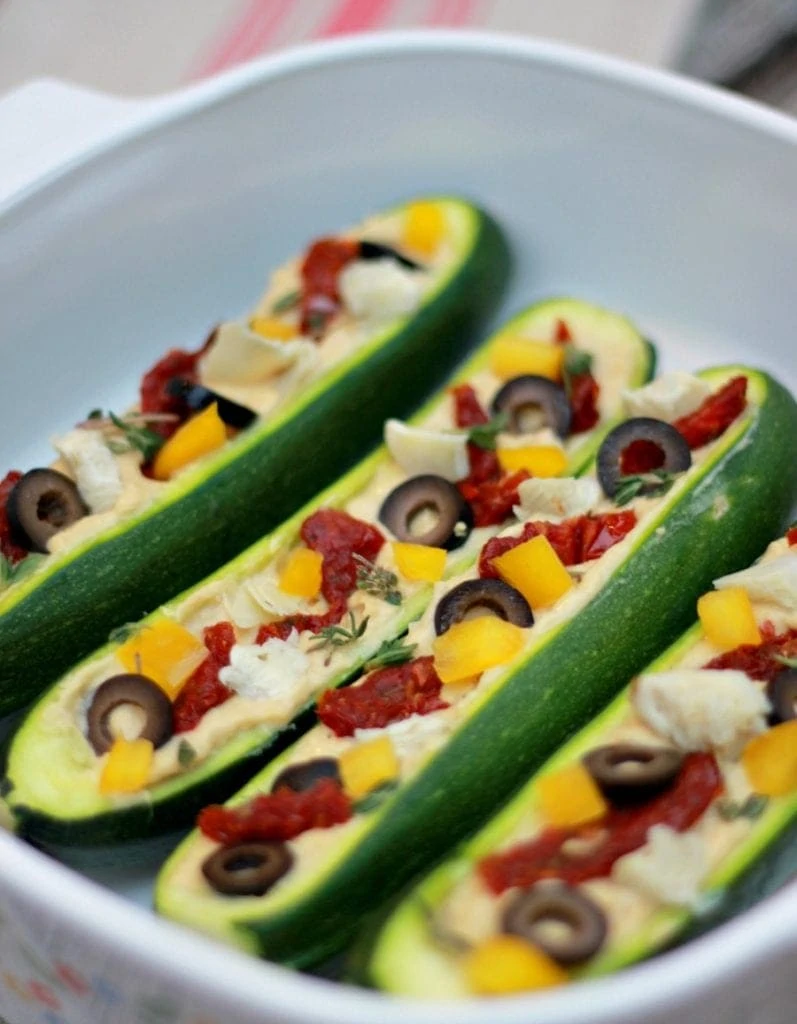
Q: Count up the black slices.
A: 13